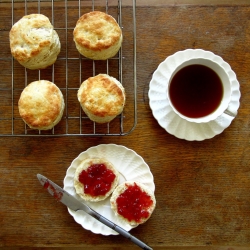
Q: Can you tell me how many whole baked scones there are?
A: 4